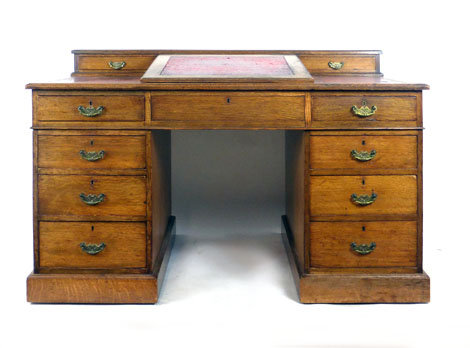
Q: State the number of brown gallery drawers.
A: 2